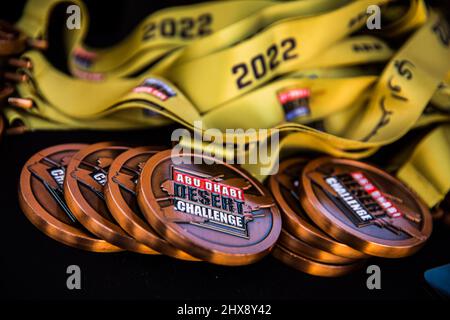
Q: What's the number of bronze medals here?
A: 8